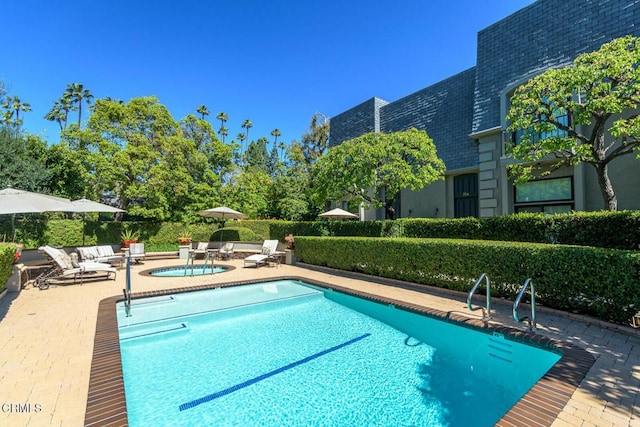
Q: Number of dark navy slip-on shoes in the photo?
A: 0